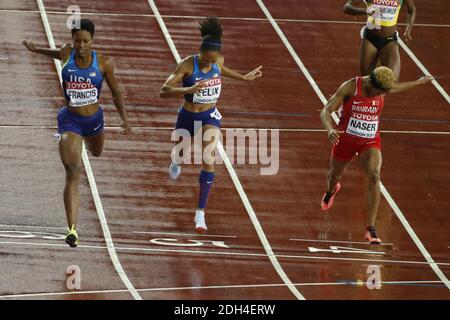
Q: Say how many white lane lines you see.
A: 4